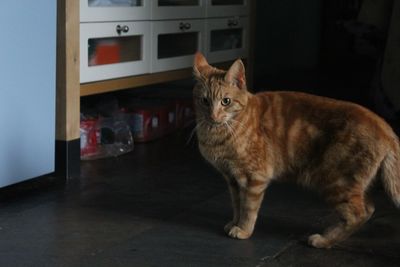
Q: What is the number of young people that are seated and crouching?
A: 0